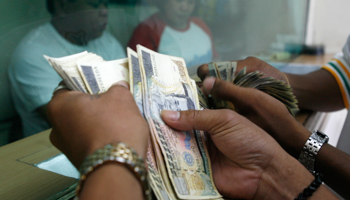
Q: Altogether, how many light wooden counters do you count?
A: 1